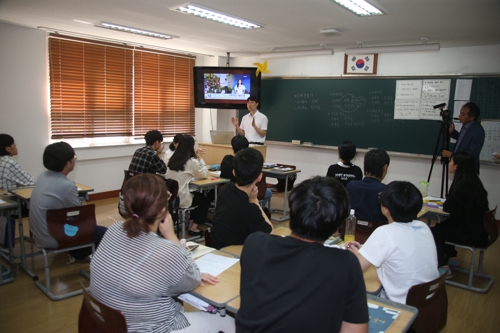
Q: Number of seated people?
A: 13